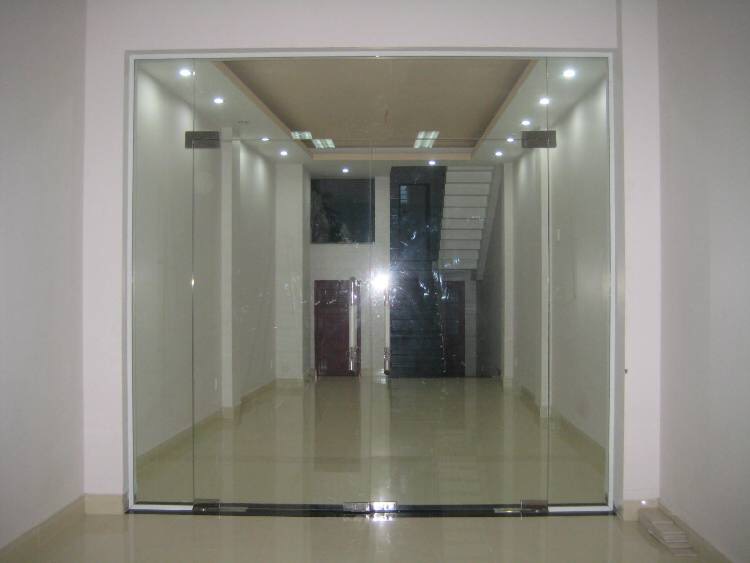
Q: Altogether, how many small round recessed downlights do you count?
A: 11